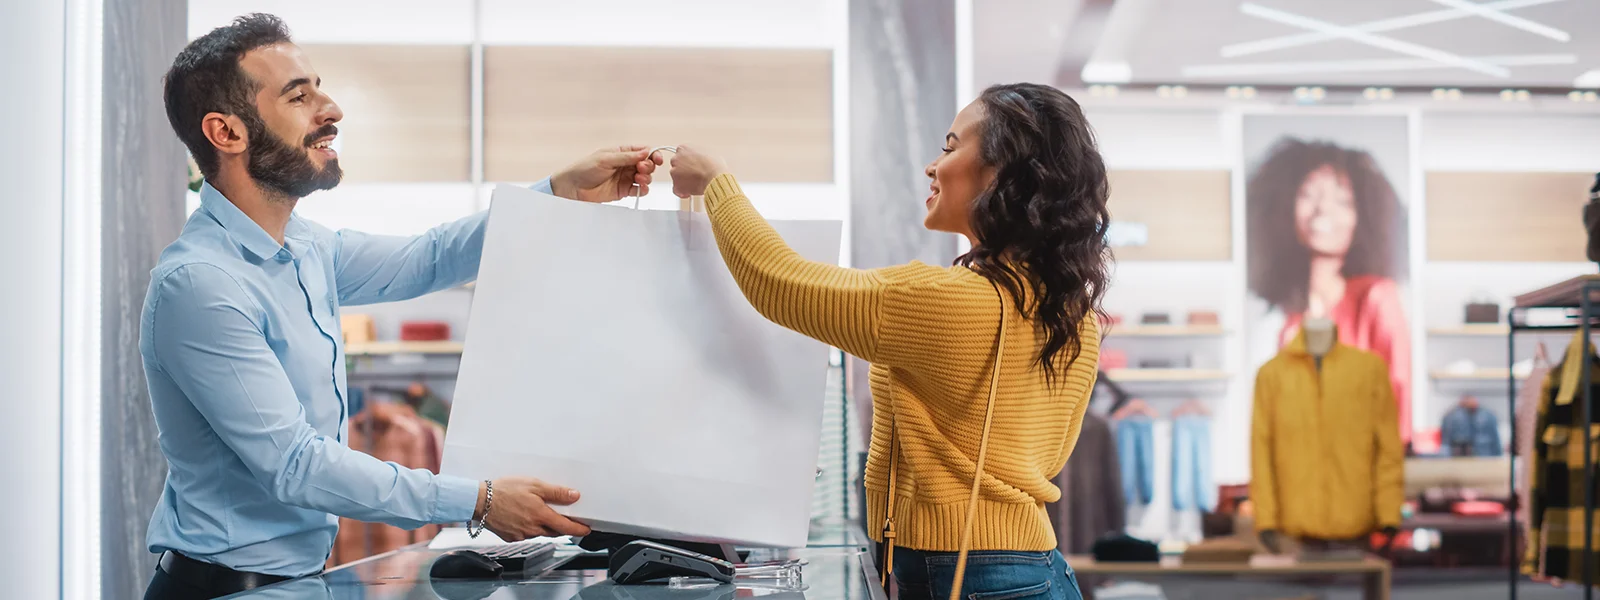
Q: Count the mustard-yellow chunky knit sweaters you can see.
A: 1